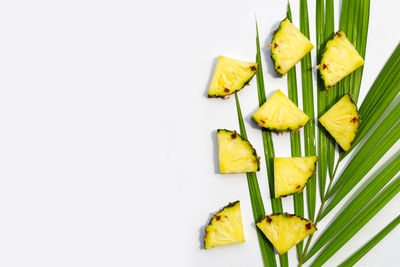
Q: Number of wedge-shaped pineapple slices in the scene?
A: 9